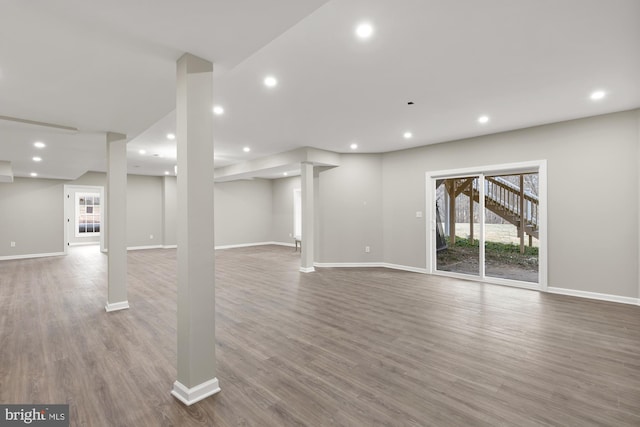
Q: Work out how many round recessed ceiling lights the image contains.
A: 15